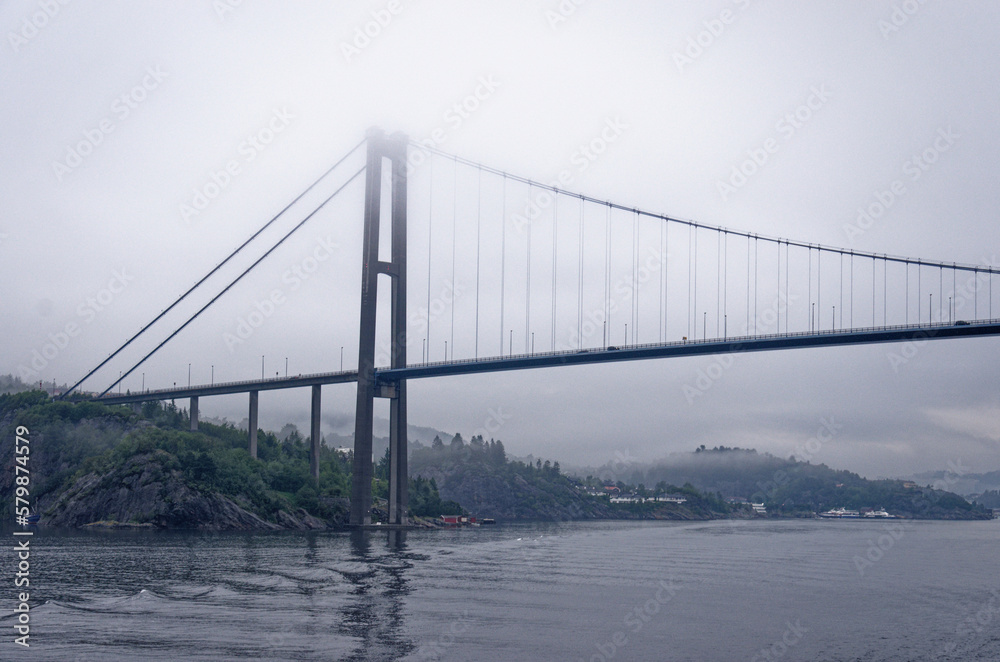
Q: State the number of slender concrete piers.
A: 3